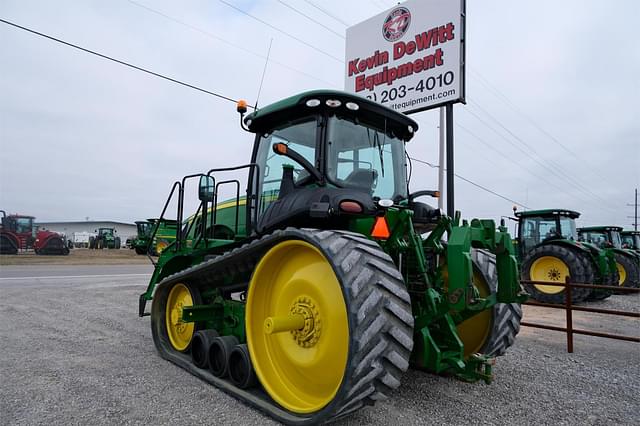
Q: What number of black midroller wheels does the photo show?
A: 3